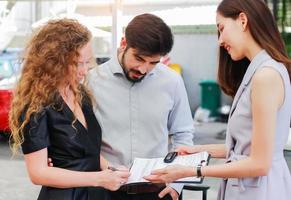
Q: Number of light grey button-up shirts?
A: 1